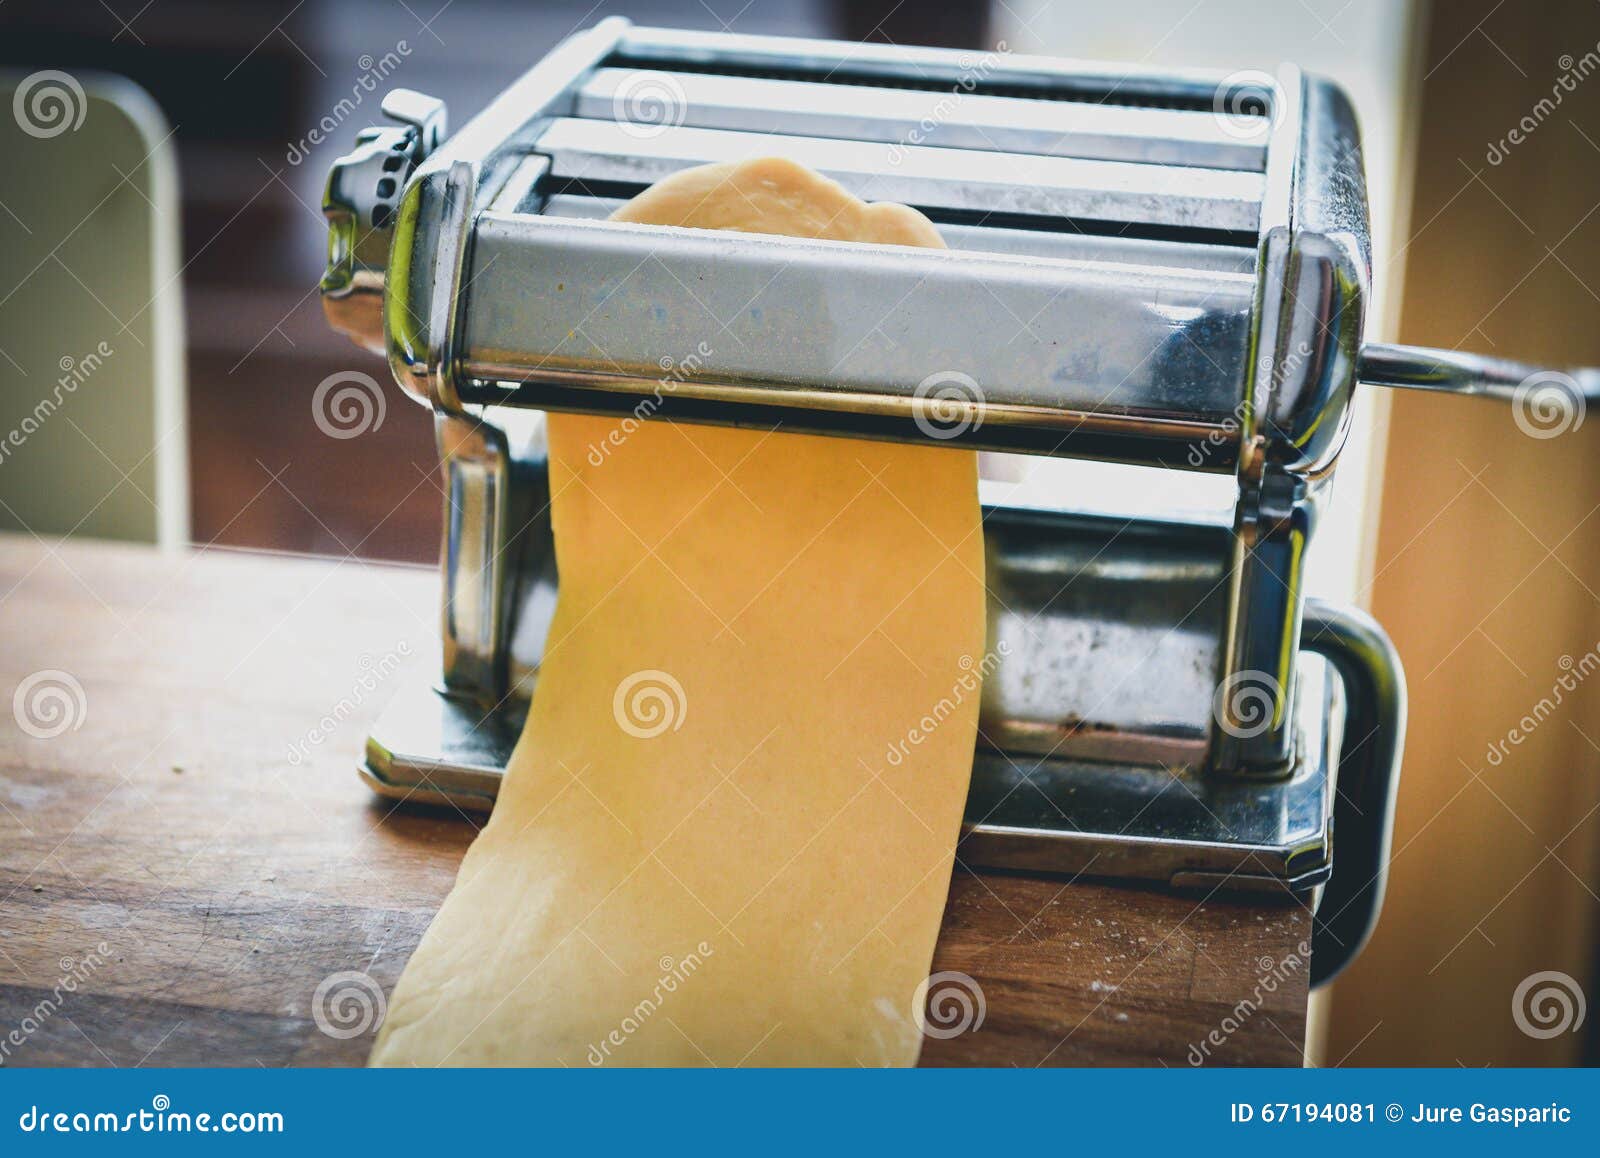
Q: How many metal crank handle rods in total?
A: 1